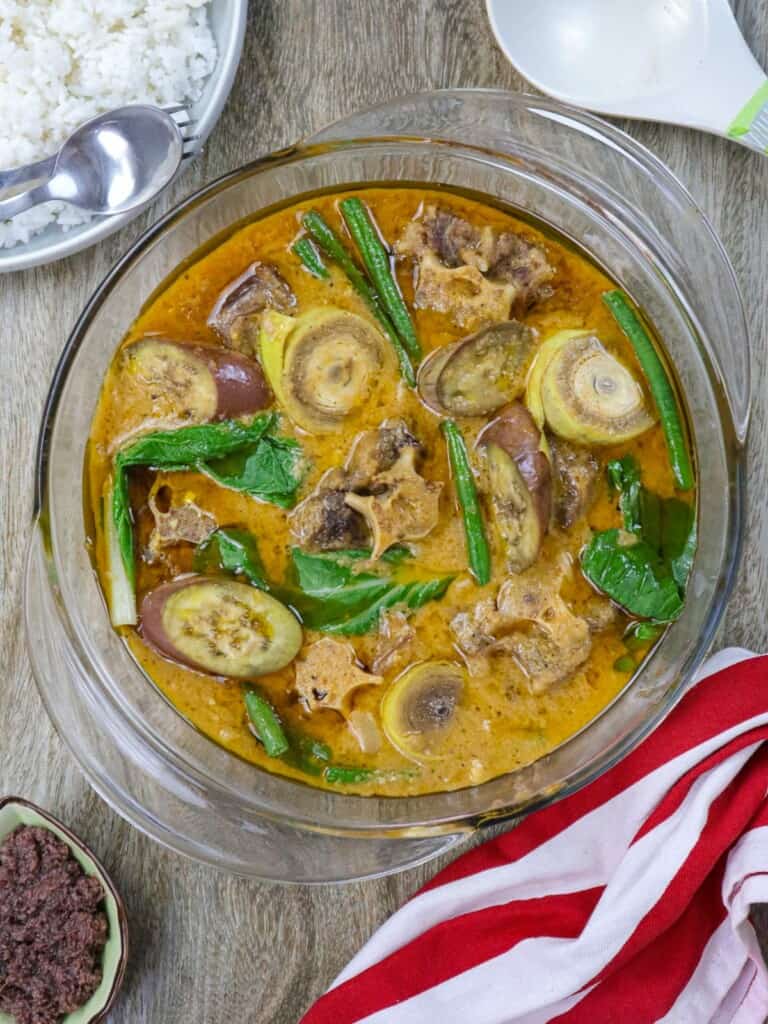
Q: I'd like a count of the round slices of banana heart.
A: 3